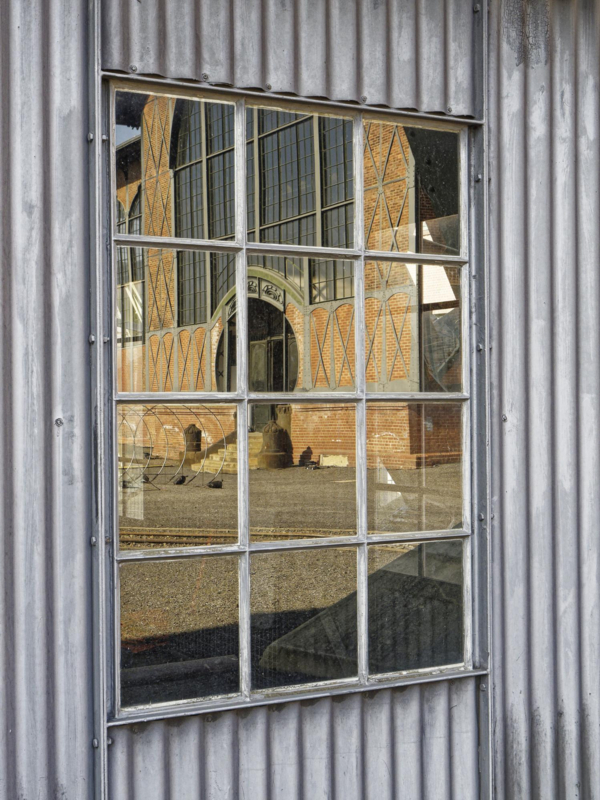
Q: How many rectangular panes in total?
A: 12